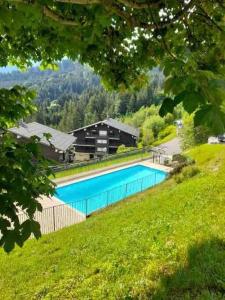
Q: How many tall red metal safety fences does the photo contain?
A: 0